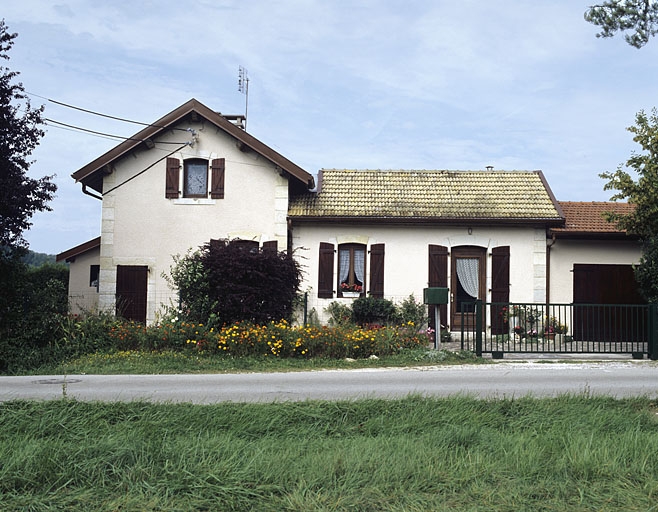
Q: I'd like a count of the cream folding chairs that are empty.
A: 0